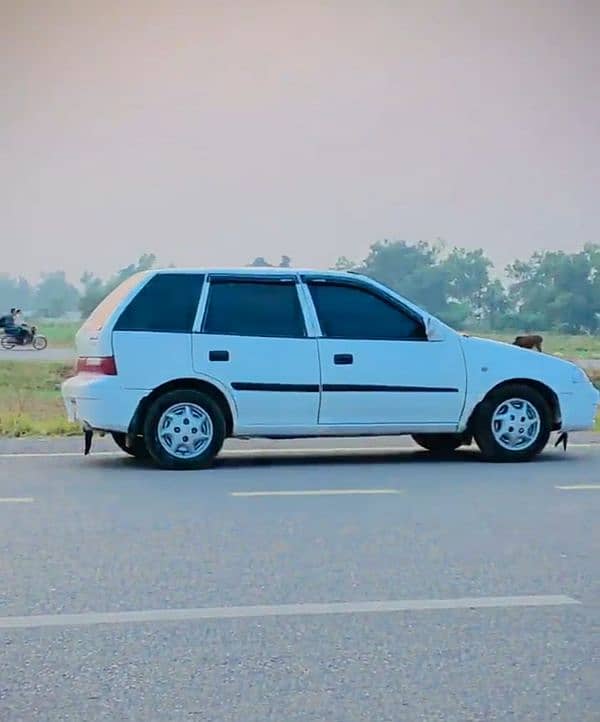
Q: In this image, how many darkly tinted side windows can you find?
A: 3